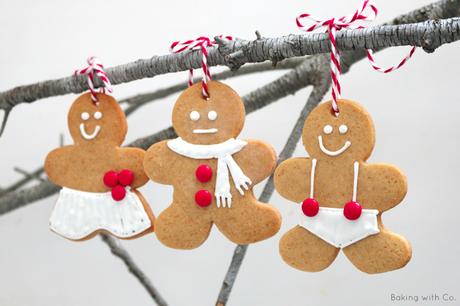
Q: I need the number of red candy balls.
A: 7